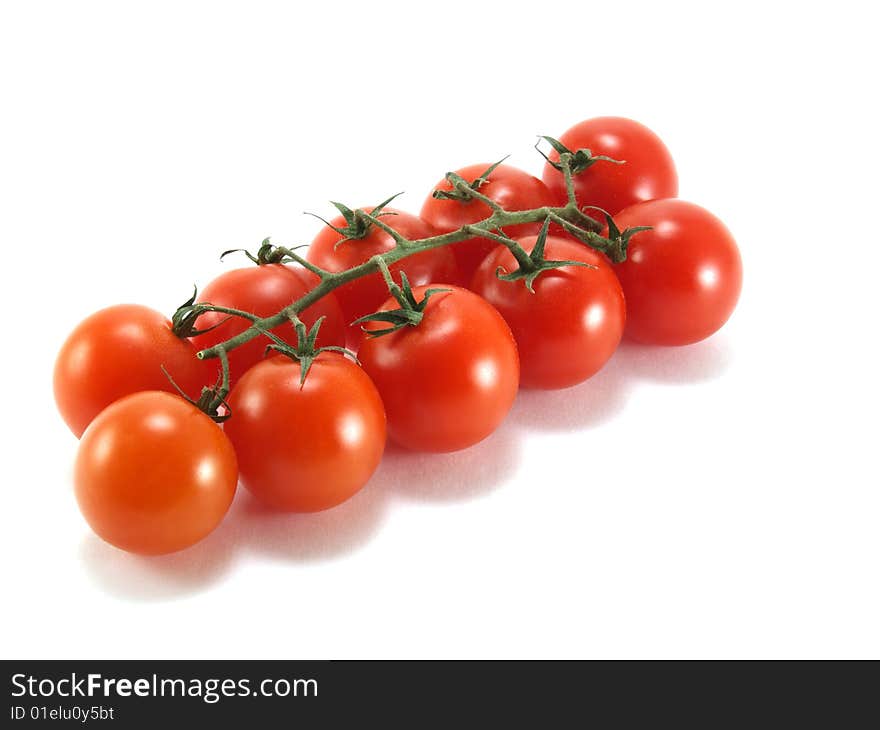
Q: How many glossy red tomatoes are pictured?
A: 10